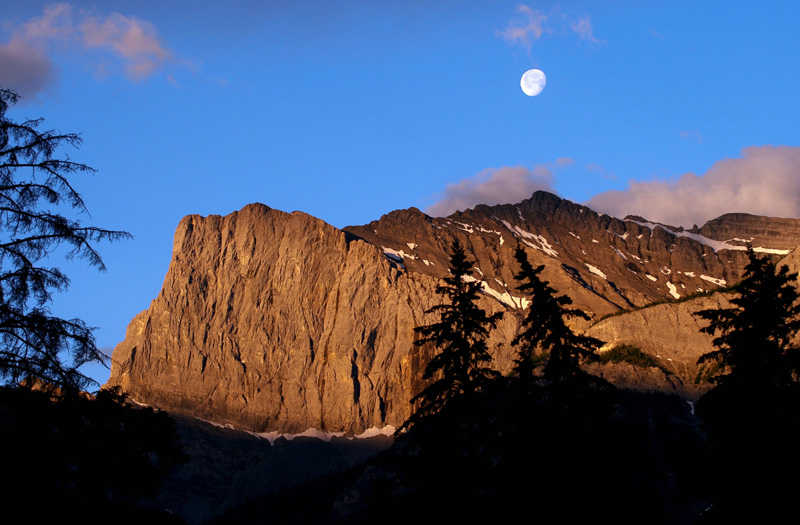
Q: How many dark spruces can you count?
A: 3